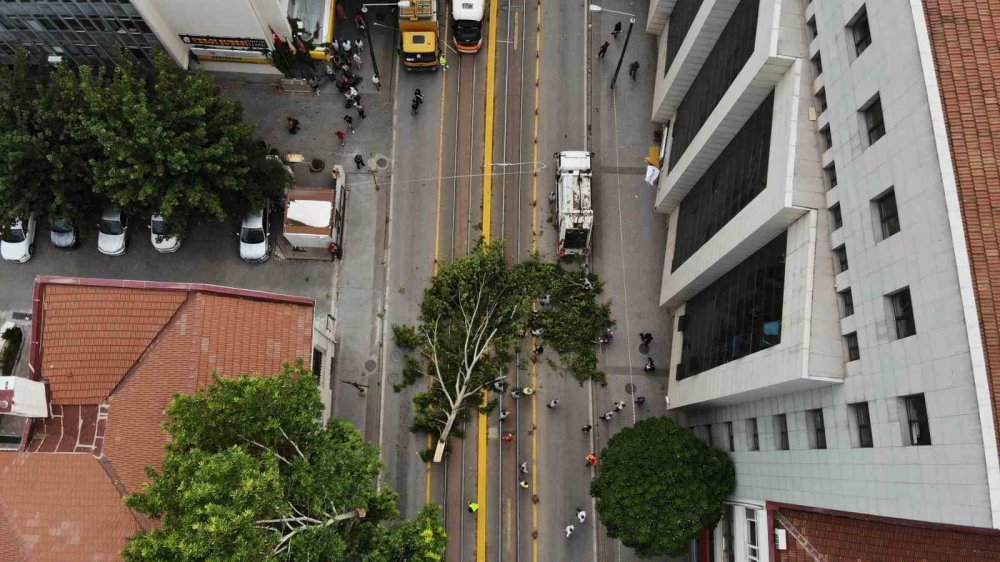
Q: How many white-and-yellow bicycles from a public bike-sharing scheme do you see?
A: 0